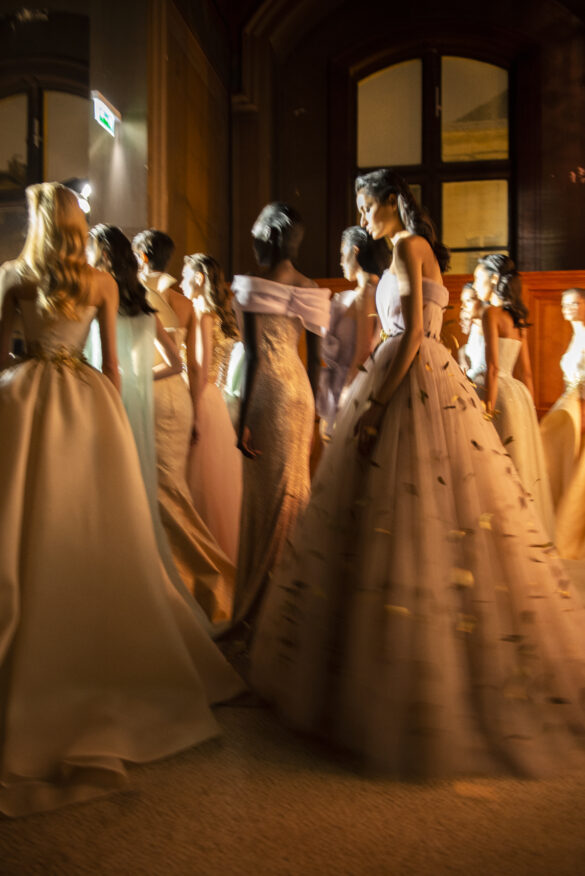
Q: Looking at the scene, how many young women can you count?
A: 10